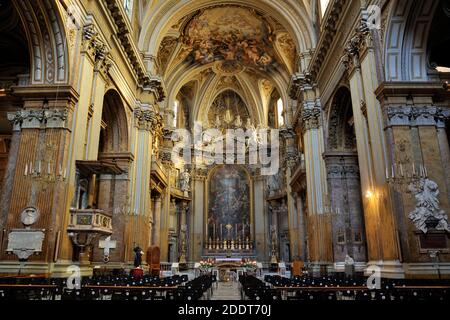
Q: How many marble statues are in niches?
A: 2